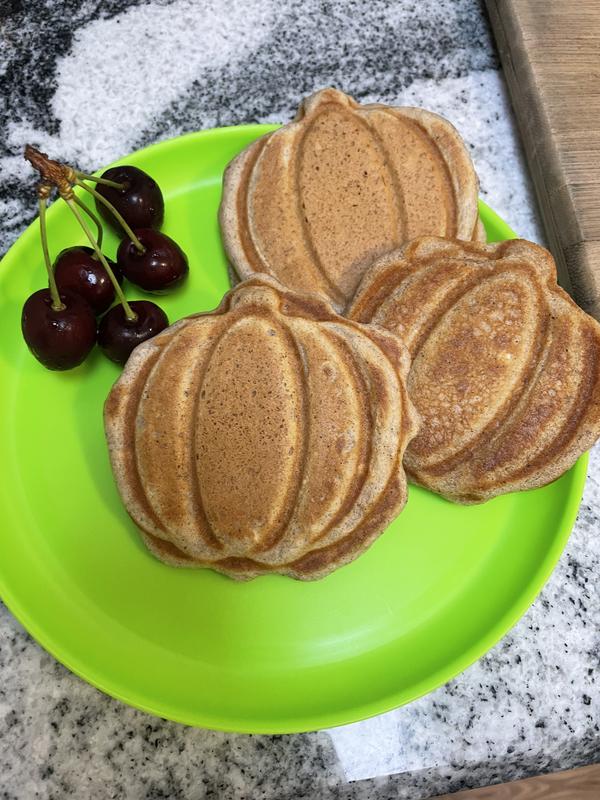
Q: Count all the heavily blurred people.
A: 0